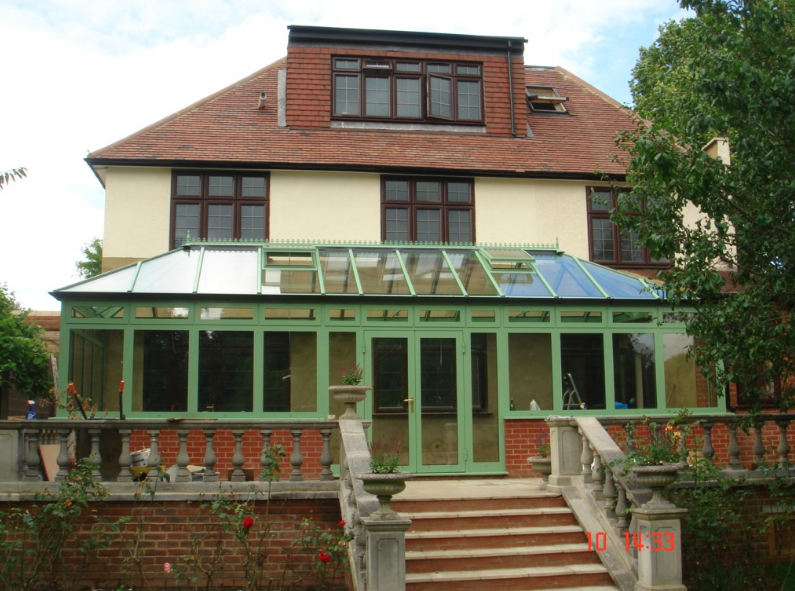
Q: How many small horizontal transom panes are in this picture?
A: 12